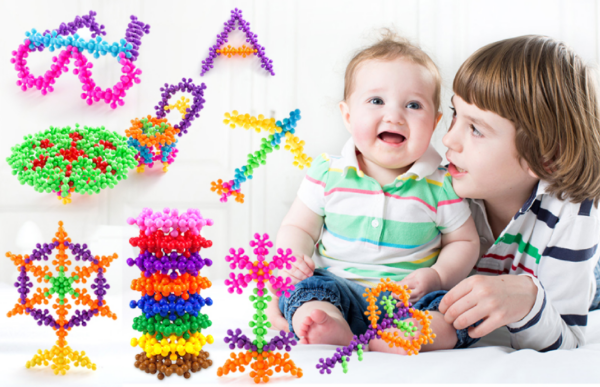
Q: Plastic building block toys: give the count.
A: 9